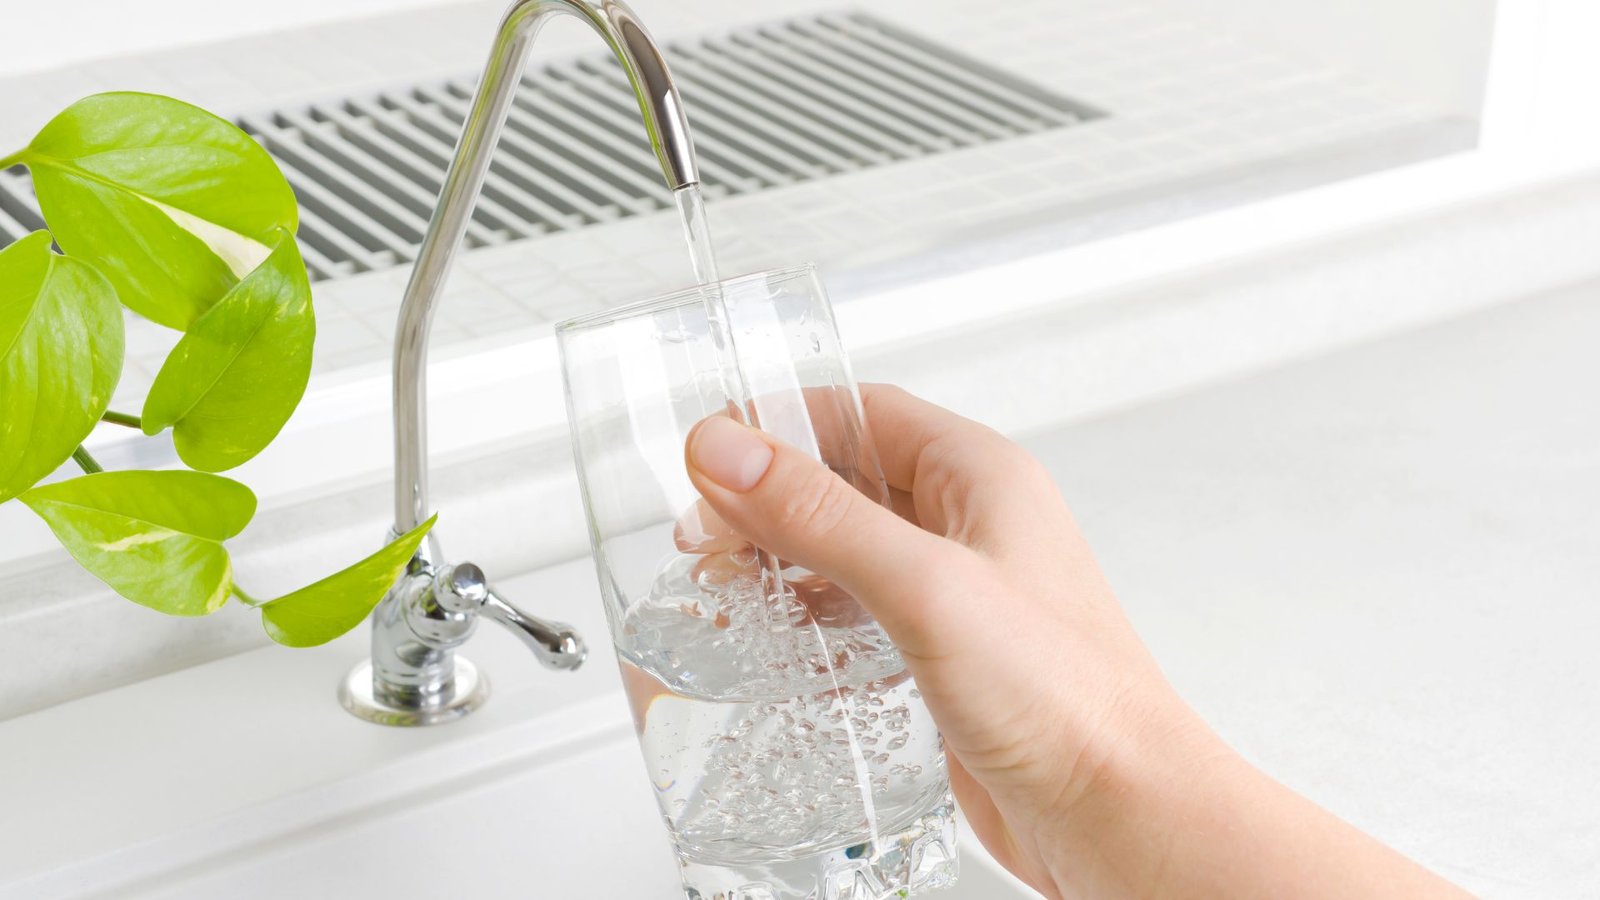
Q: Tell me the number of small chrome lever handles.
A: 1